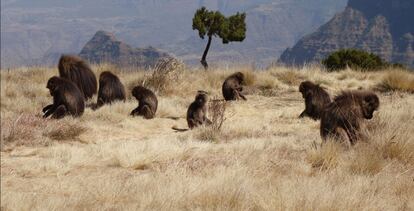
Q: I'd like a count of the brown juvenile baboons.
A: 3